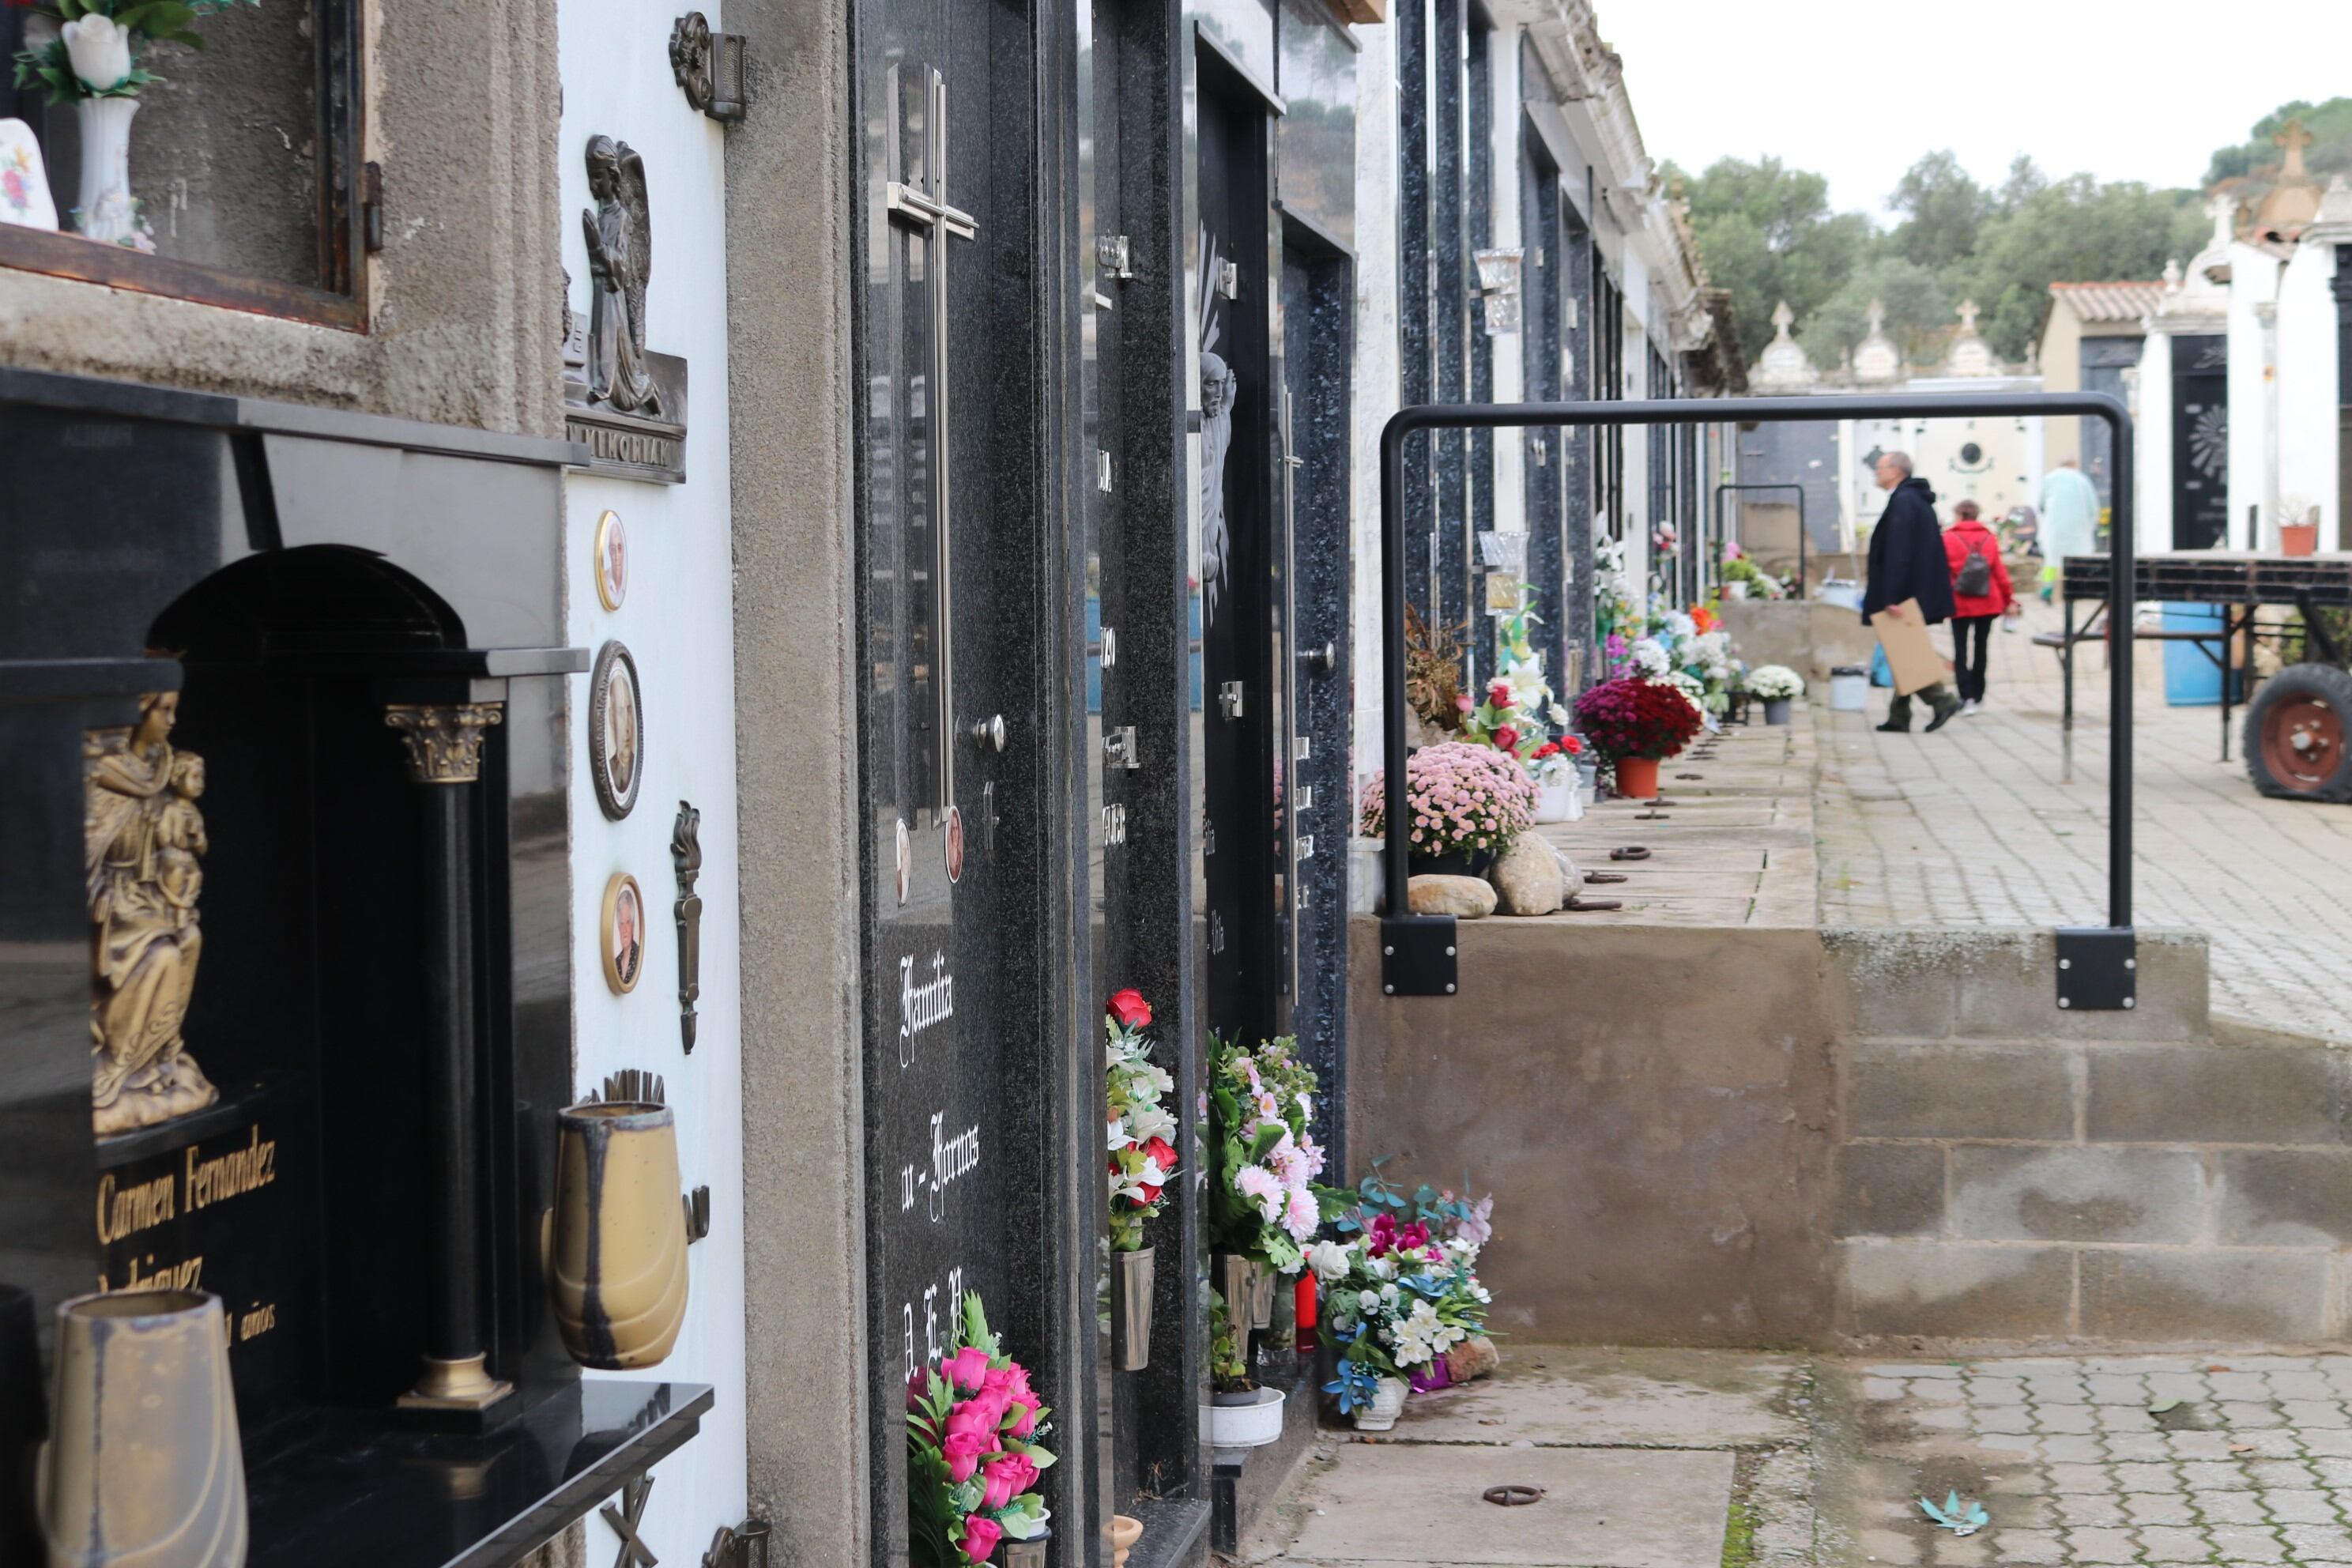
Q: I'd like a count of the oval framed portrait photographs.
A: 5